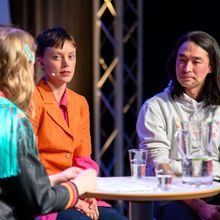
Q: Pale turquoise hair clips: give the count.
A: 1